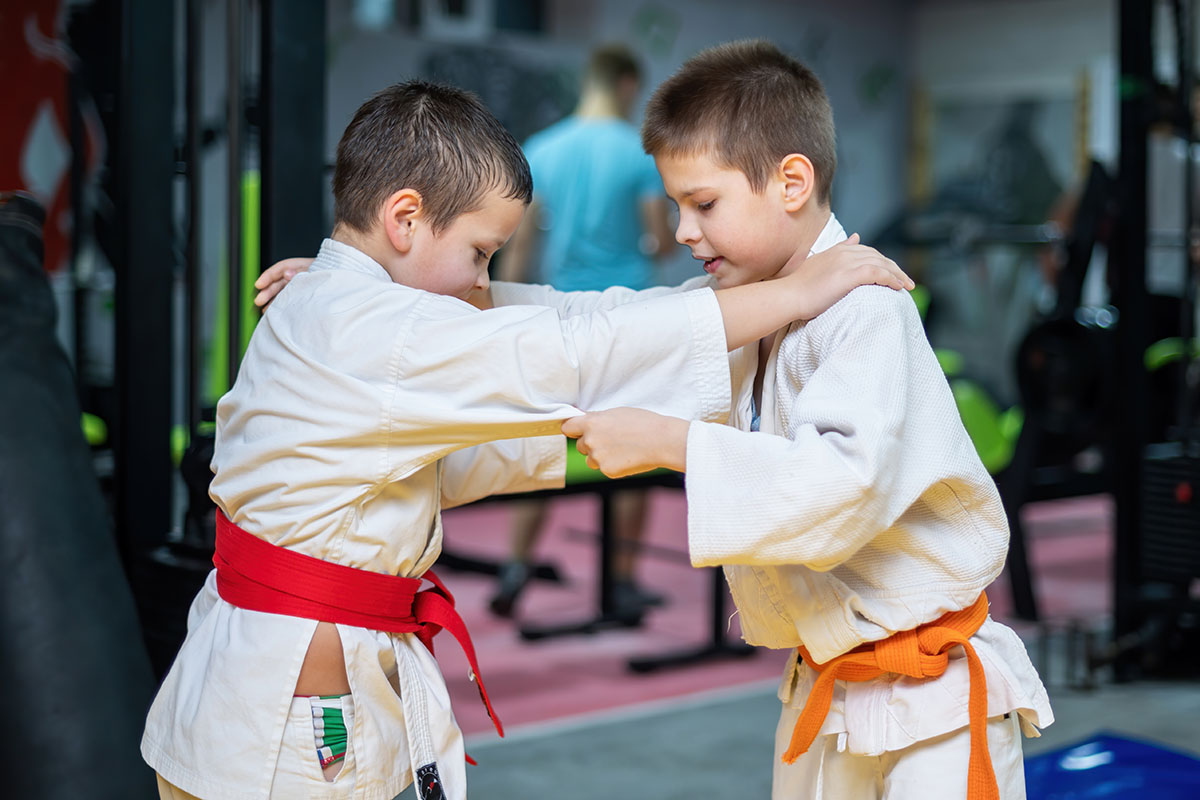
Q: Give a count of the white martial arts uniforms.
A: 2